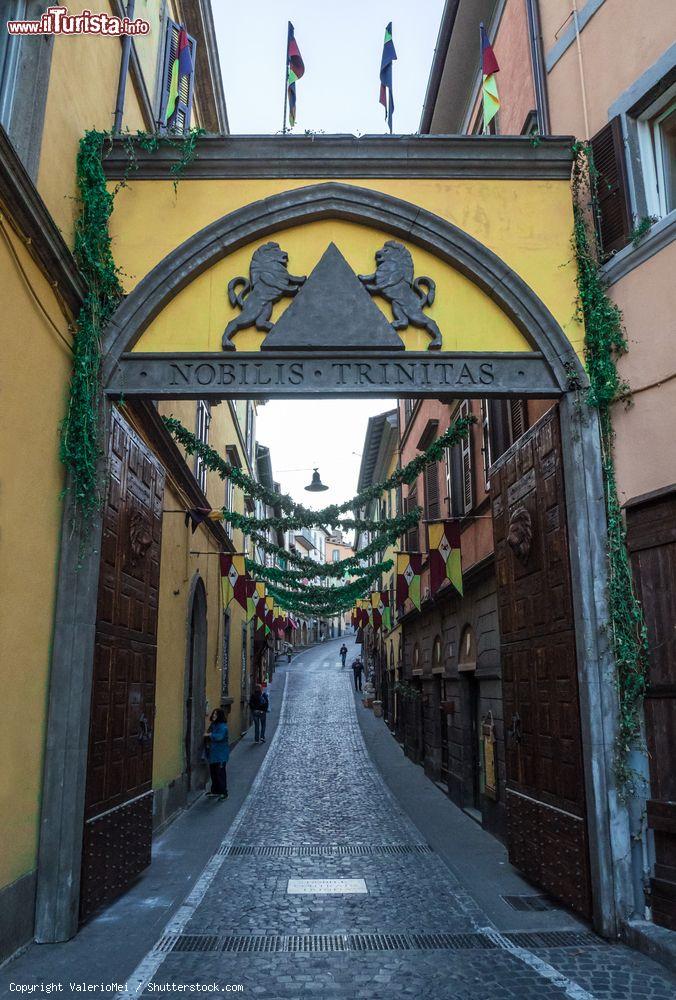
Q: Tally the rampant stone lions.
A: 2